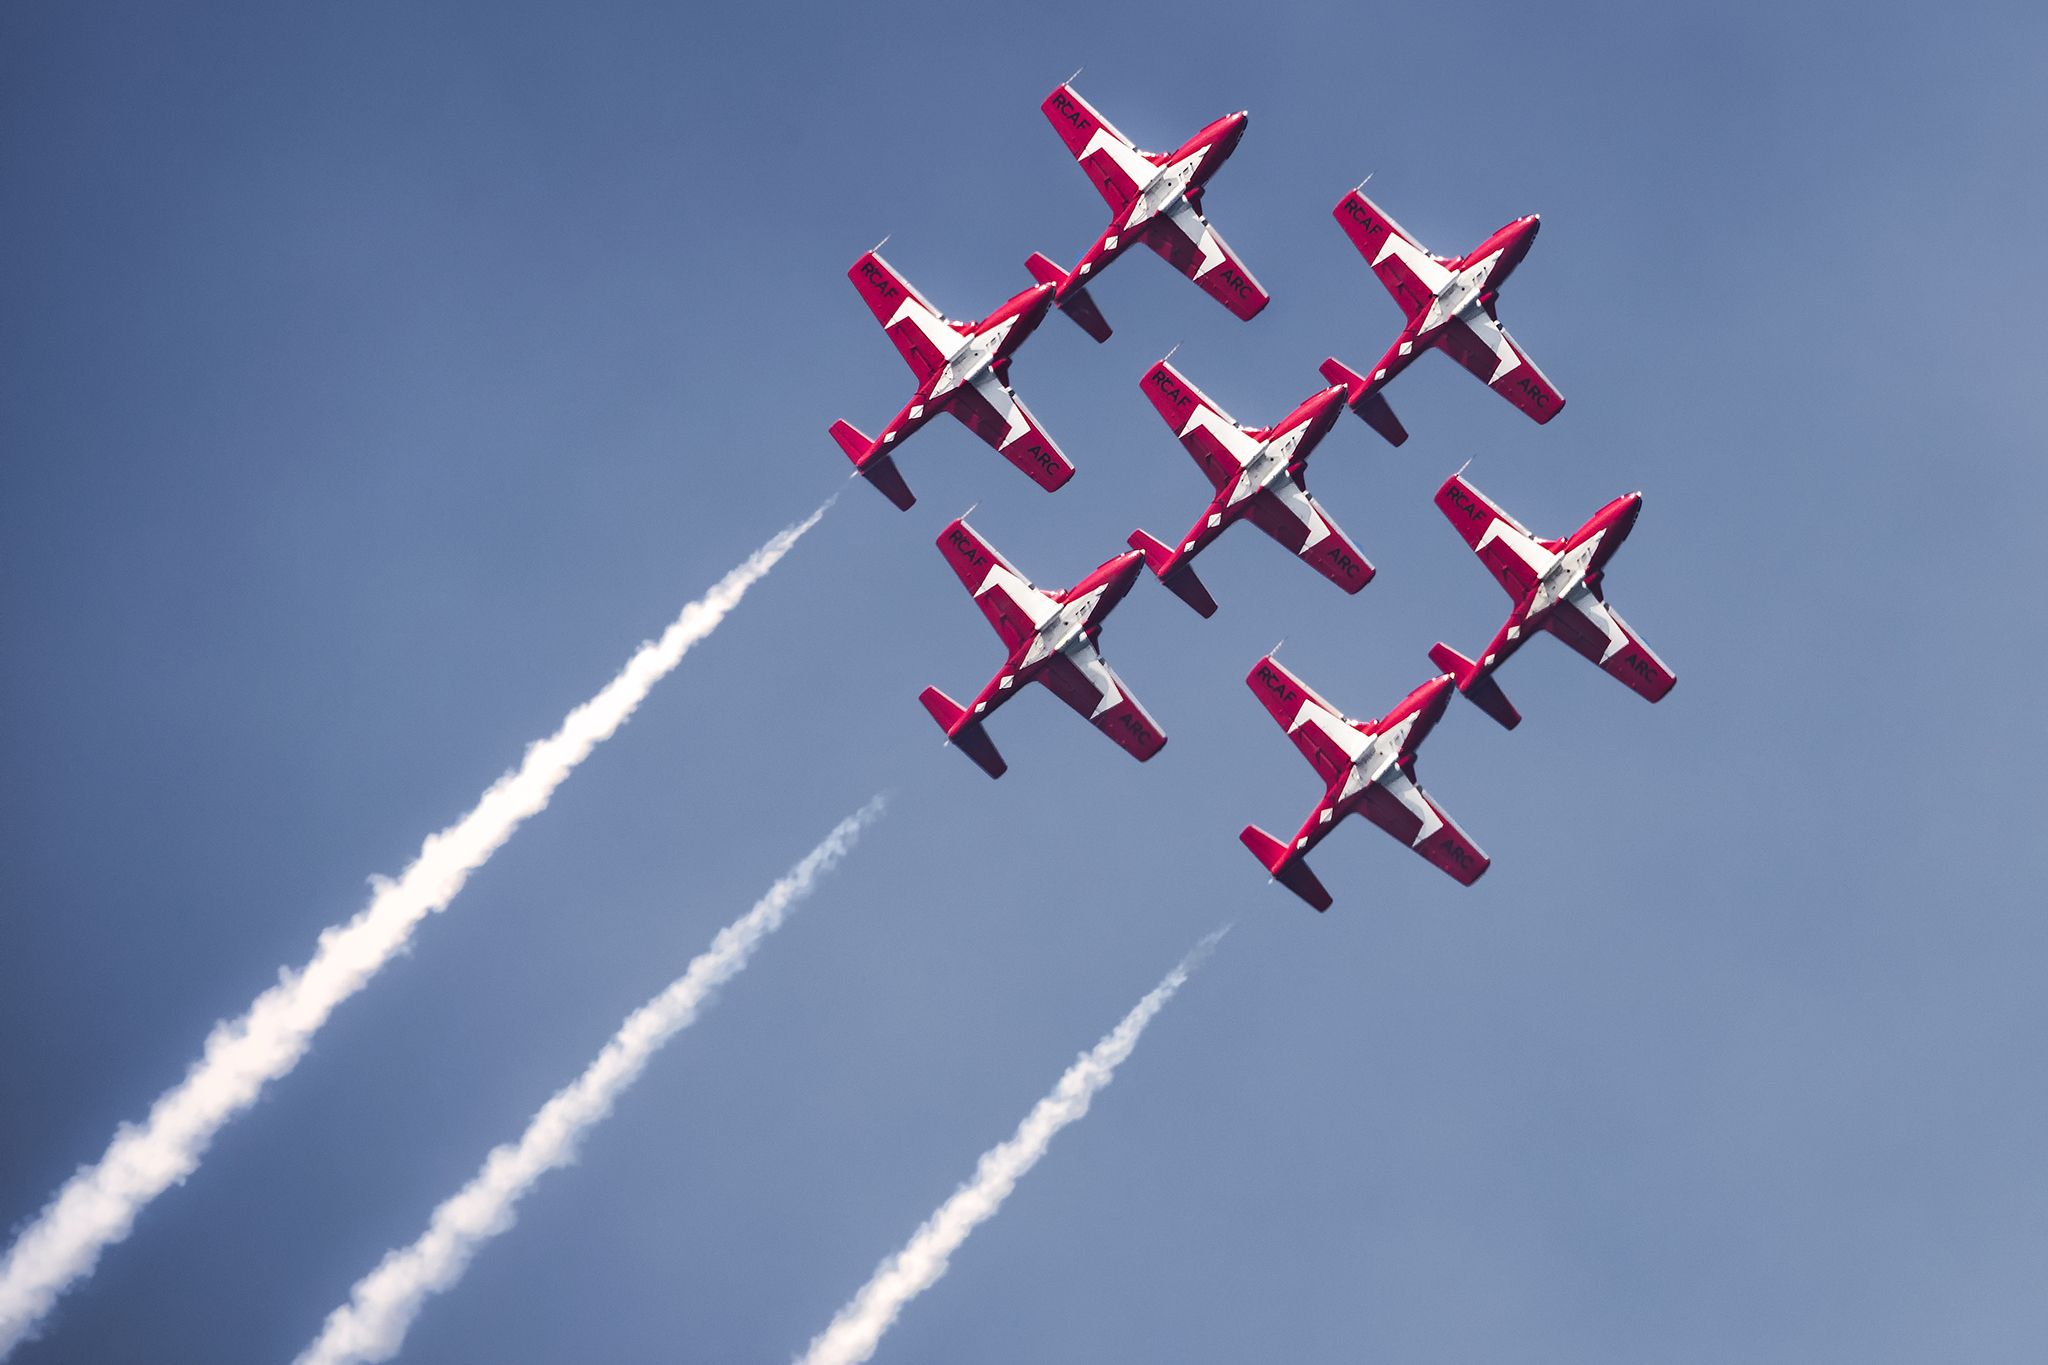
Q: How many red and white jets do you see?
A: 7